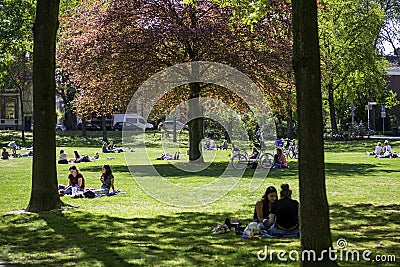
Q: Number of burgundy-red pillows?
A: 0